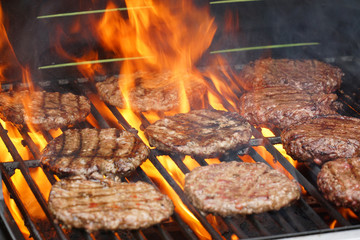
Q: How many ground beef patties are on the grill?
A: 10